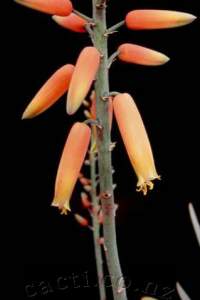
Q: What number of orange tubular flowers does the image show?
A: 8